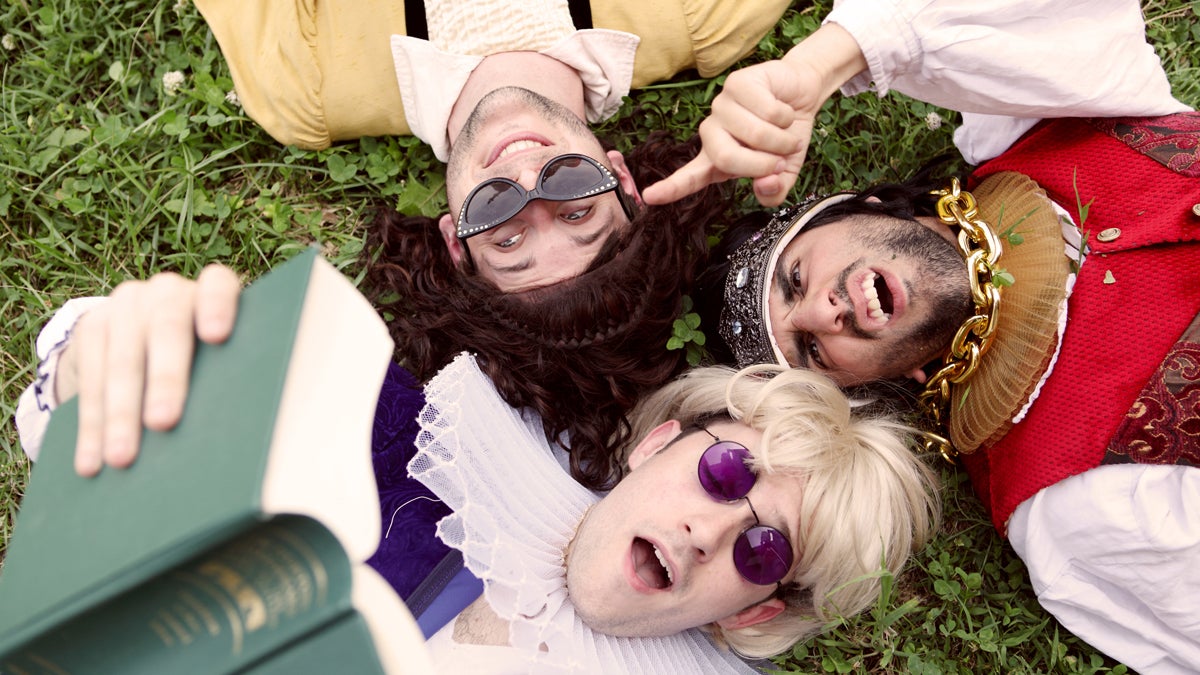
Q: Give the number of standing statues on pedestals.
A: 0